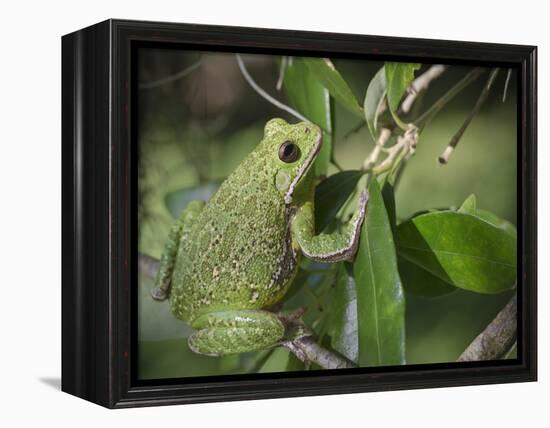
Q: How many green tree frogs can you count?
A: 1